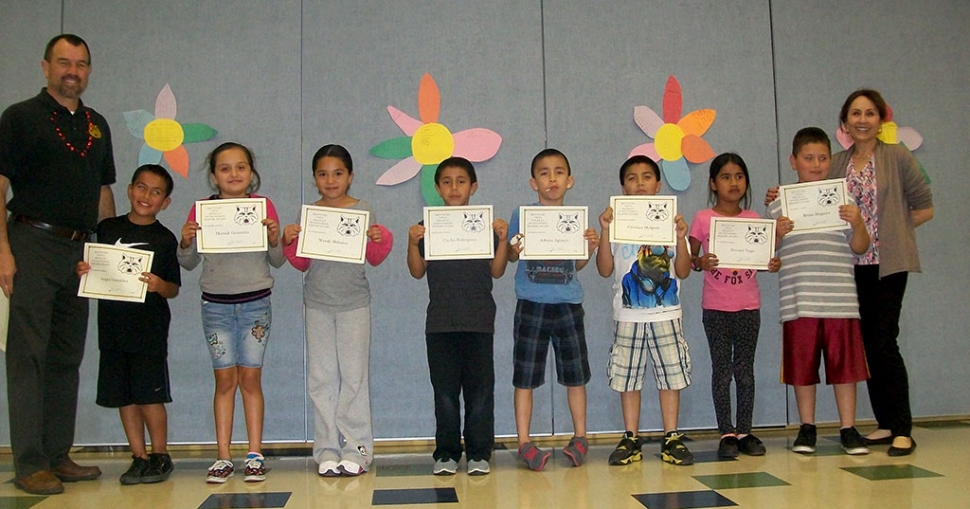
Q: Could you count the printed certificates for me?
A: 8